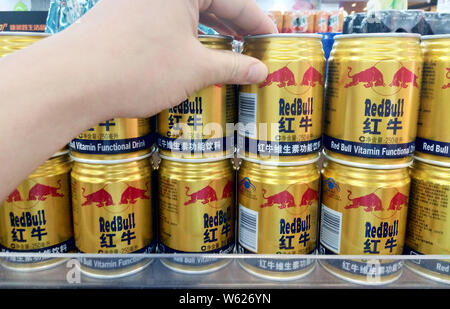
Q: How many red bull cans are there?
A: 12